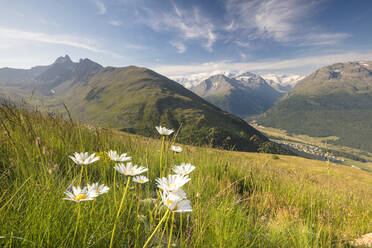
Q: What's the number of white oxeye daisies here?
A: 12